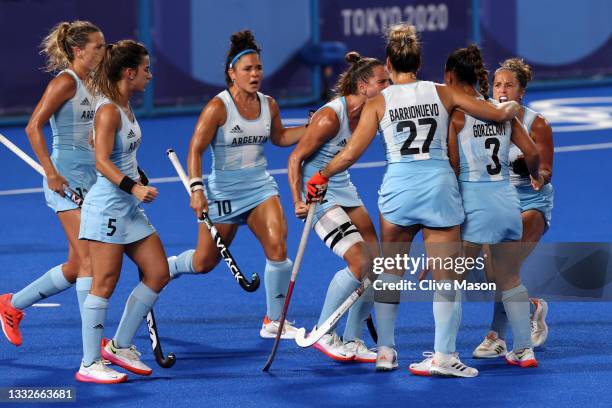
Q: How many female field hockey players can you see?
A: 7